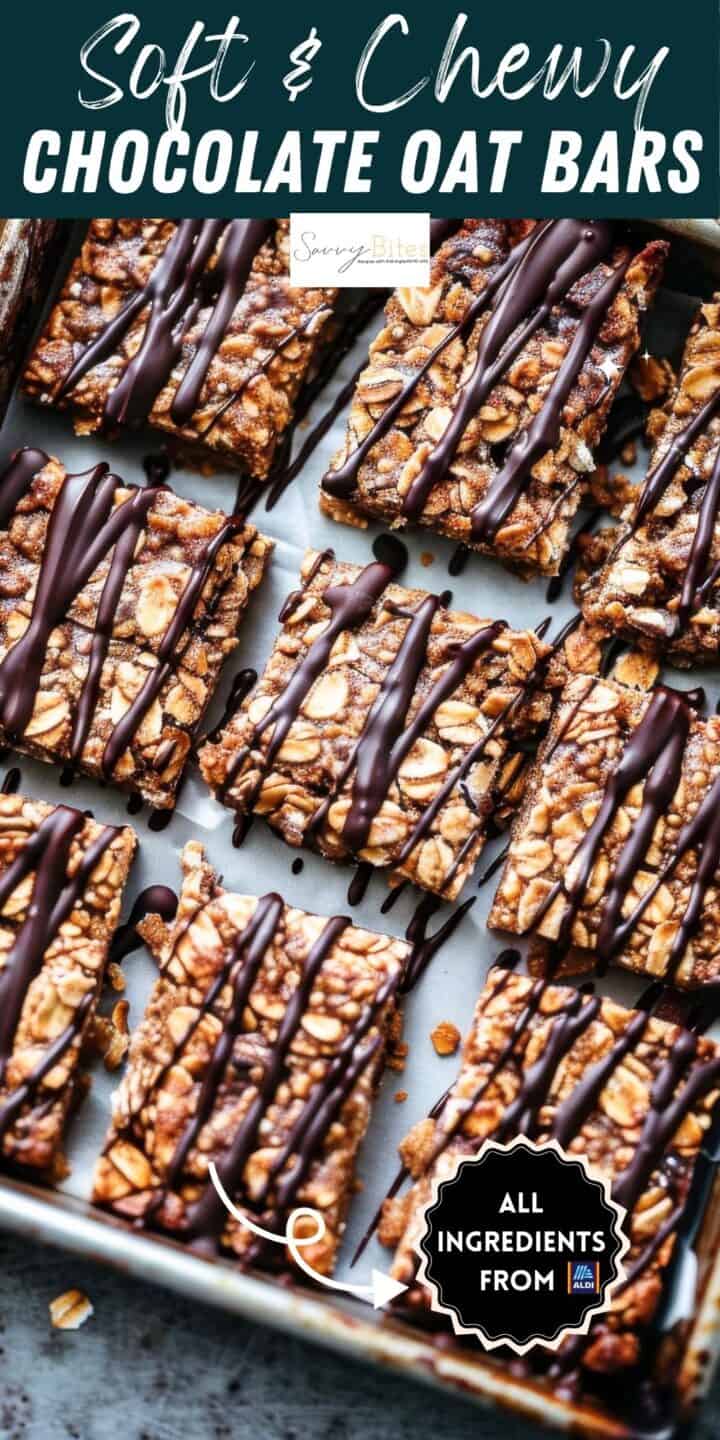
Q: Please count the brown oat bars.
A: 9